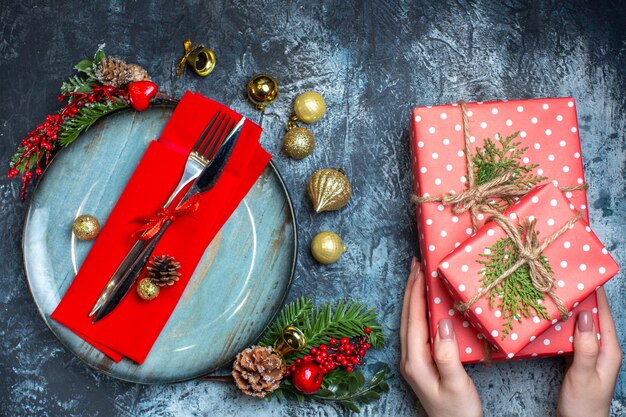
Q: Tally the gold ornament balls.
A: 7